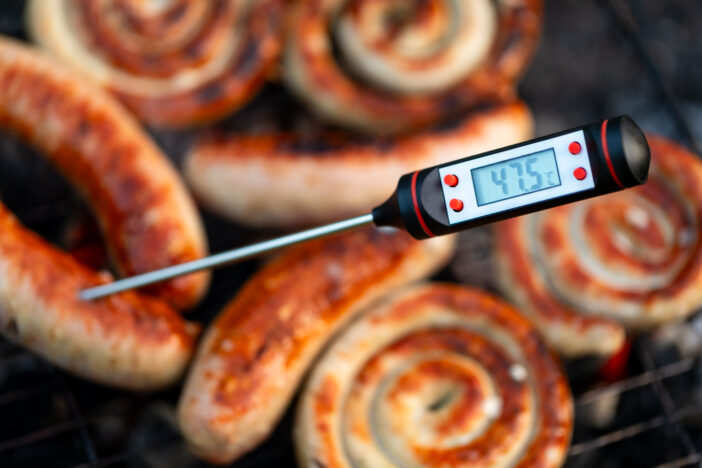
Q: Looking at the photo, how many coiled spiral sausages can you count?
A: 4